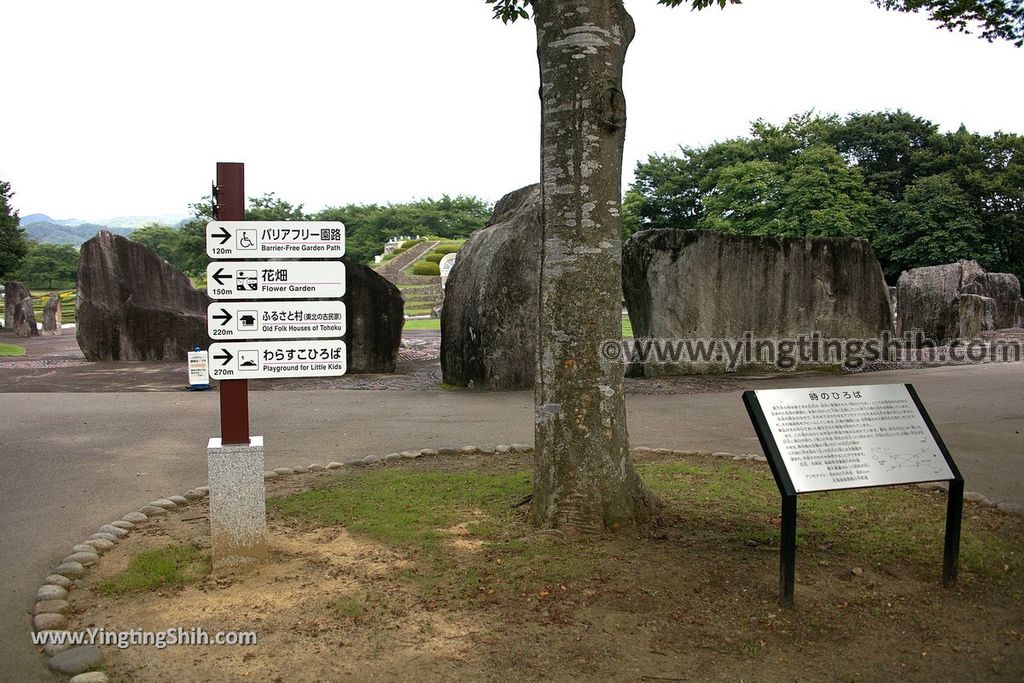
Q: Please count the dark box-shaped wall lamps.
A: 0